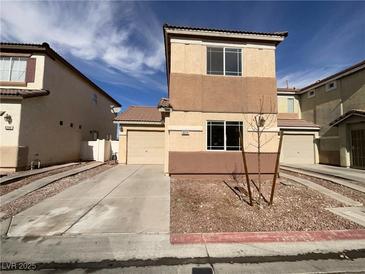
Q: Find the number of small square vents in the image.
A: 3